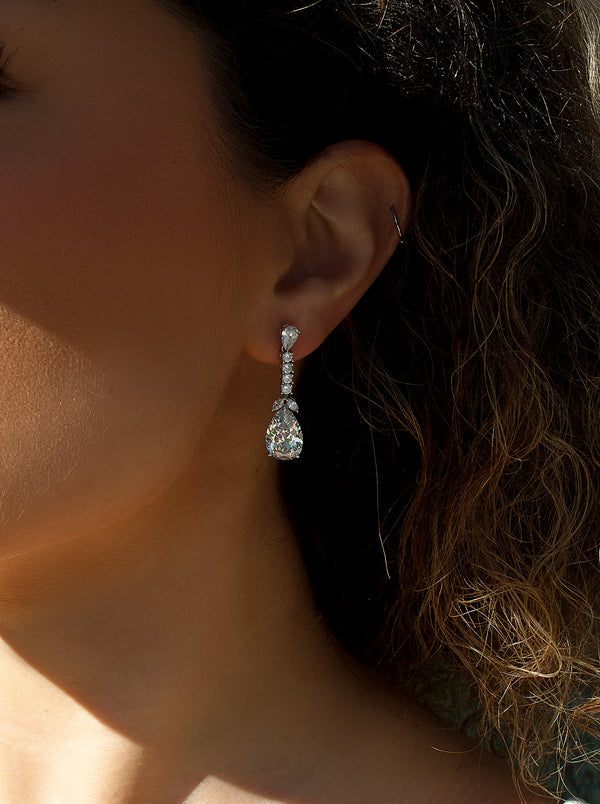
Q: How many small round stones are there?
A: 4